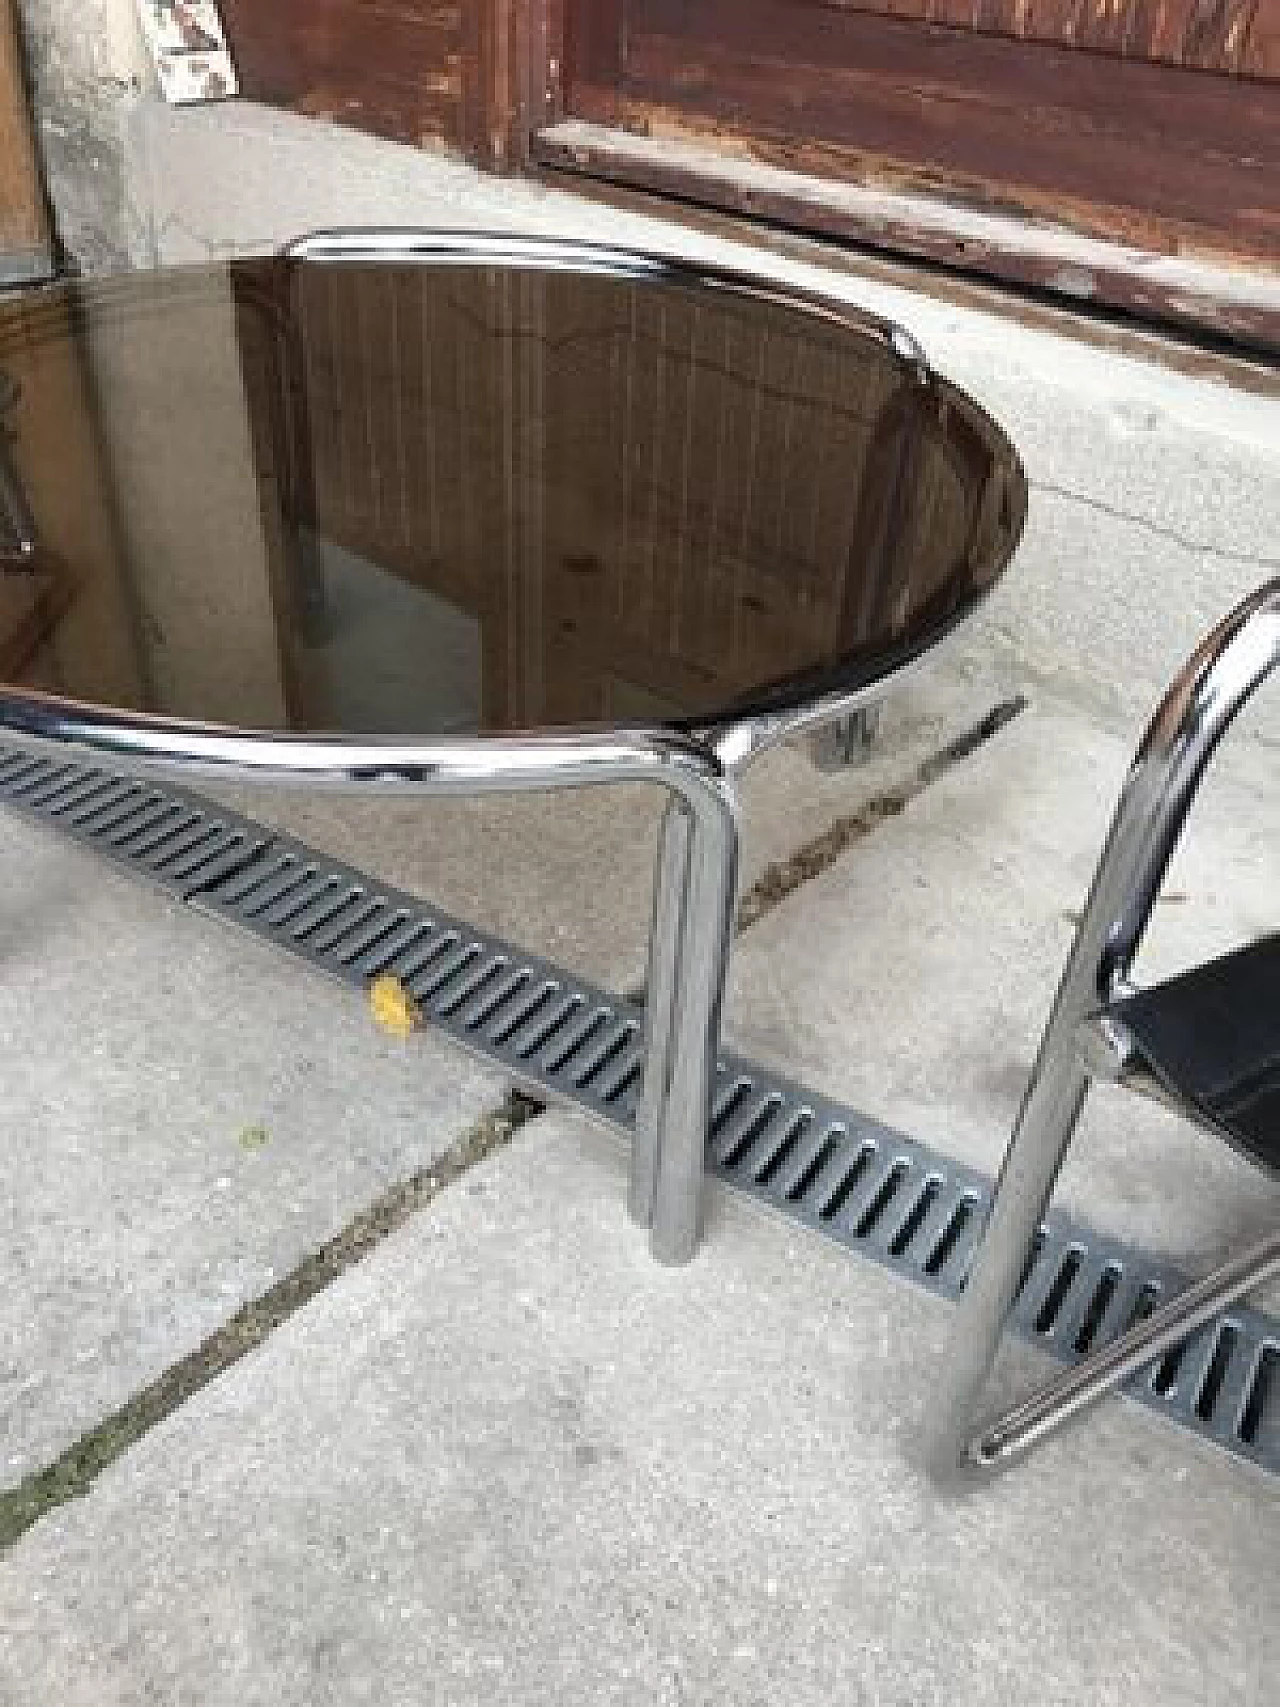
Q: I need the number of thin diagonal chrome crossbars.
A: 1